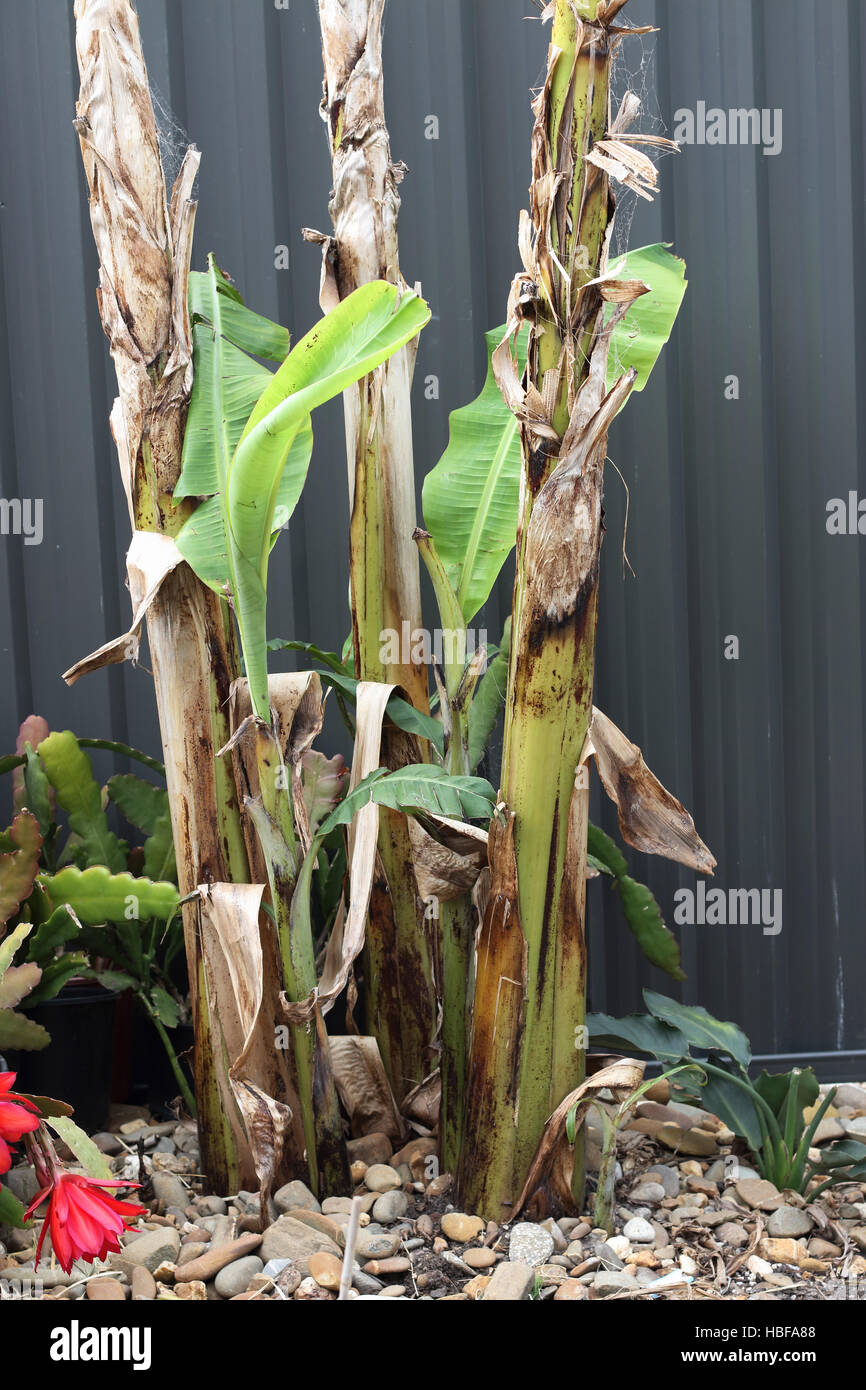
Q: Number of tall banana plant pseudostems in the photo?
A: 3